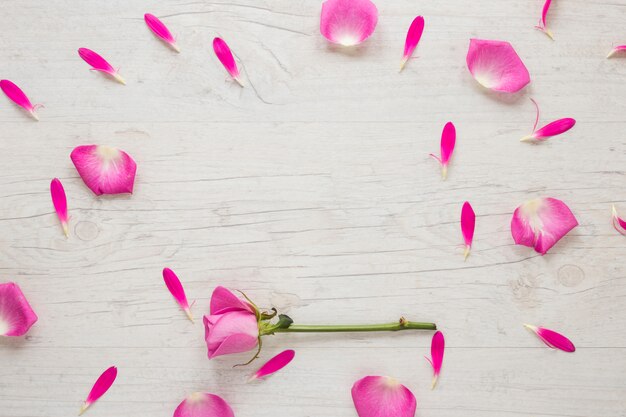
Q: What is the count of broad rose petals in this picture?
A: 7